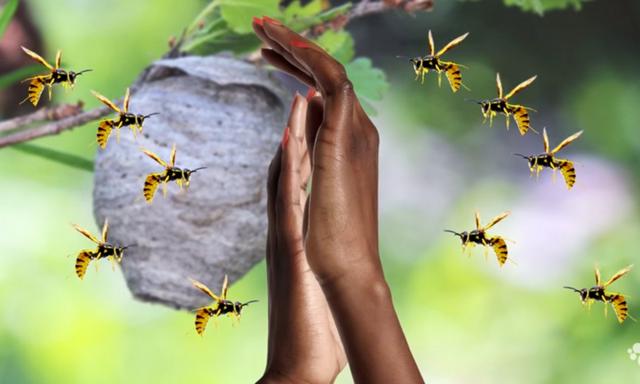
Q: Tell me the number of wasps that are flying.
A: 10